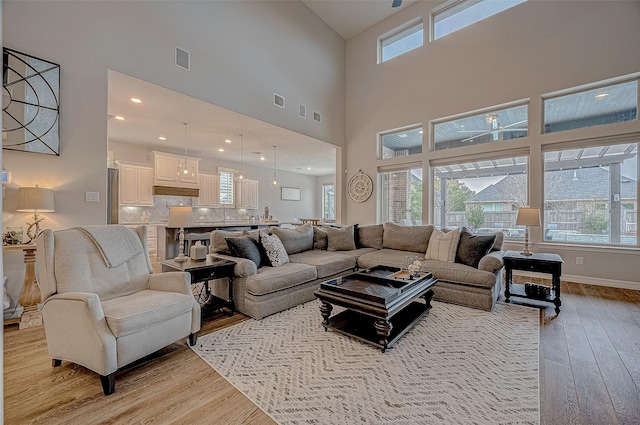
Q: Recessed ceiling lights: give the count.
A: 7